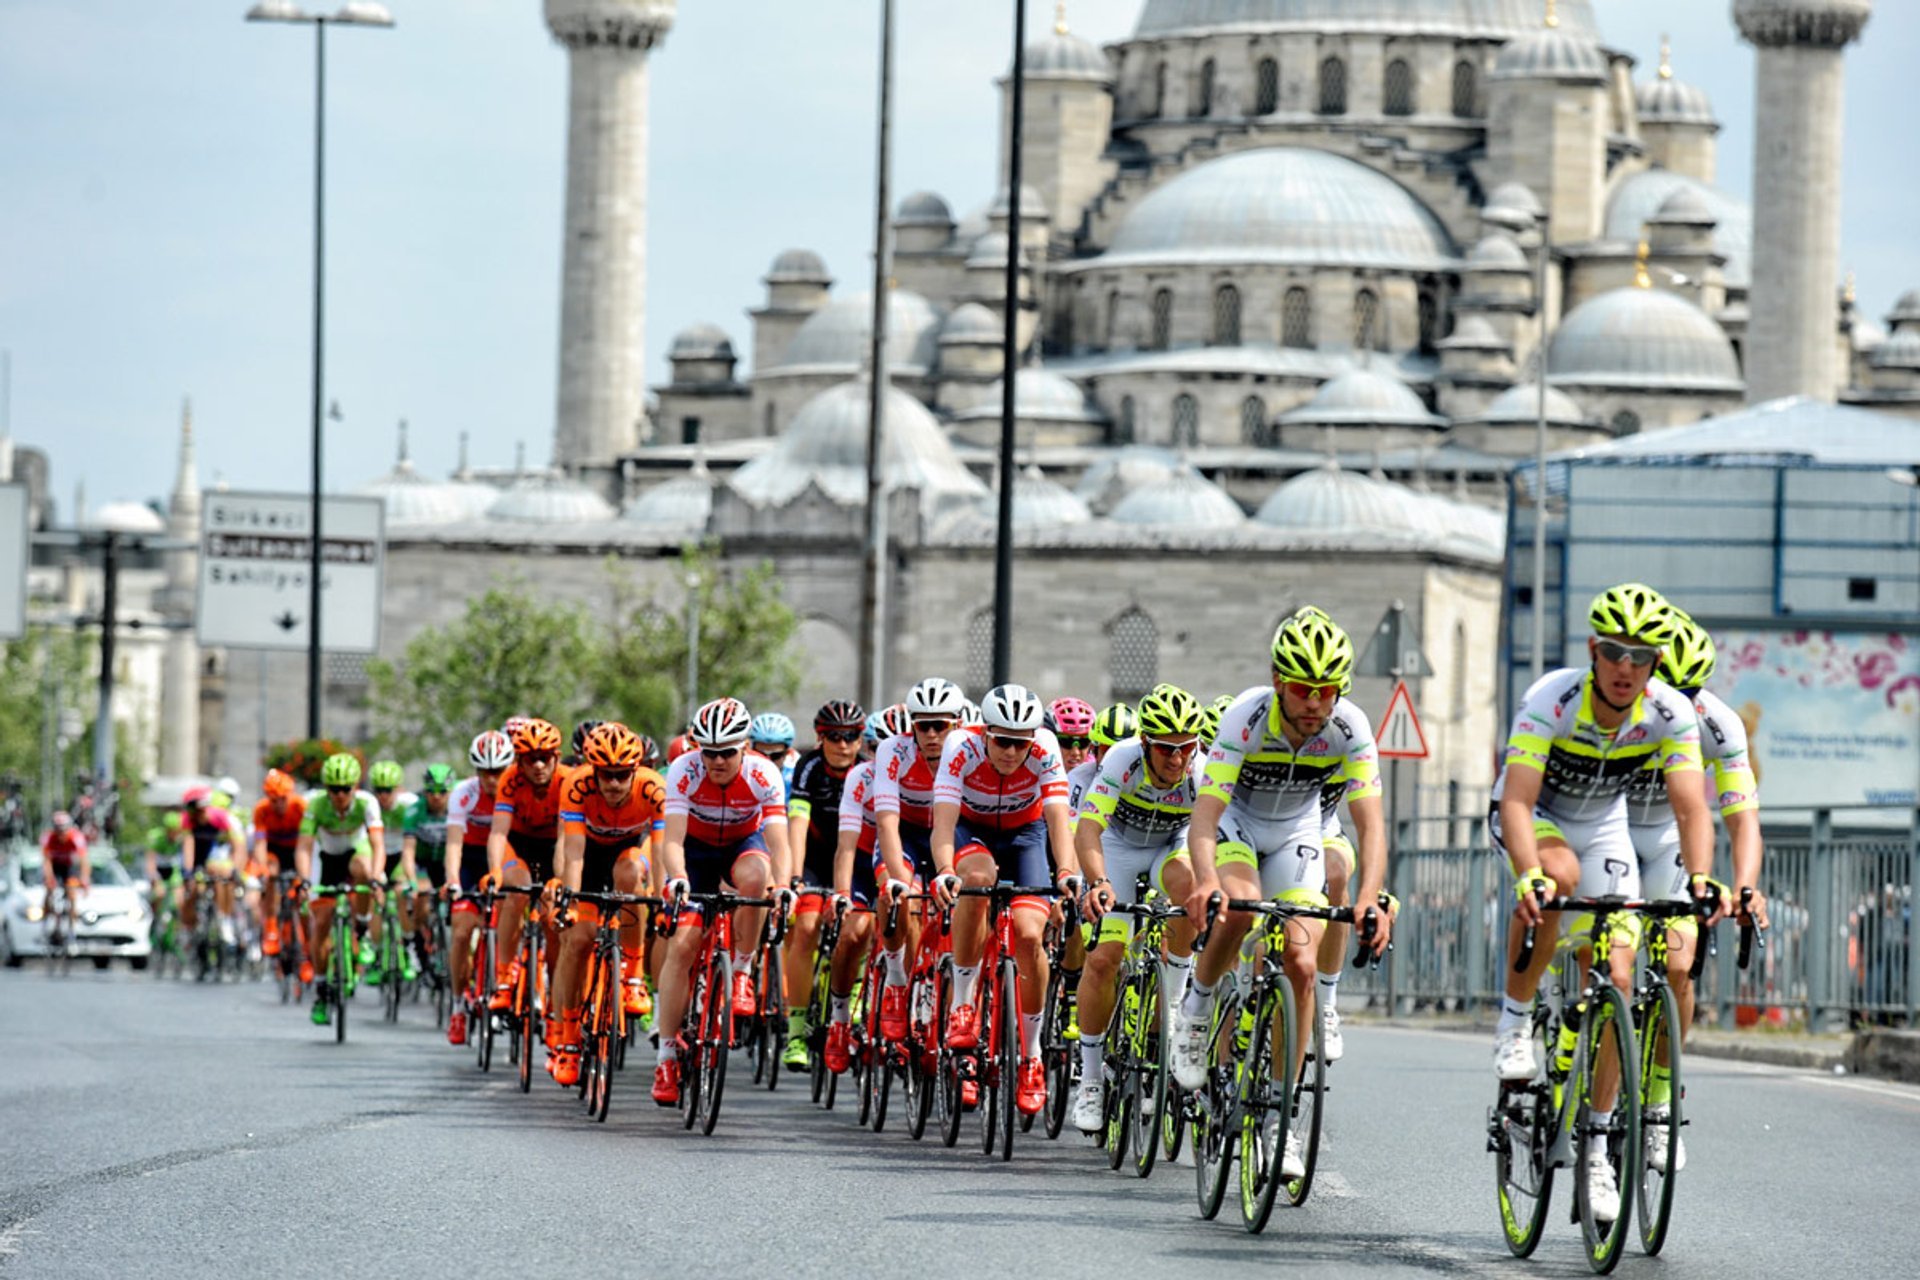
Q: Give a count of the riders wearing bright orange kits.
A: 3